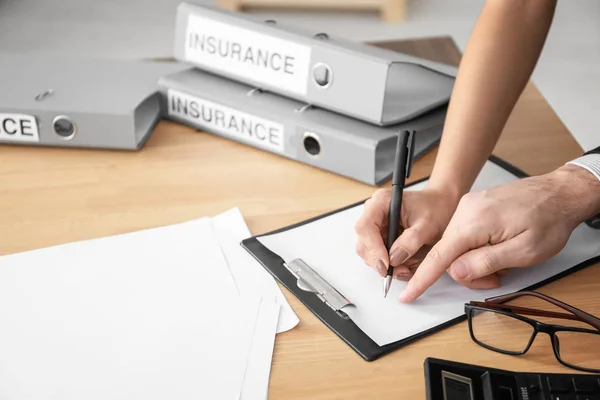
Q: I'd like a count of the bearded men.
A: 0